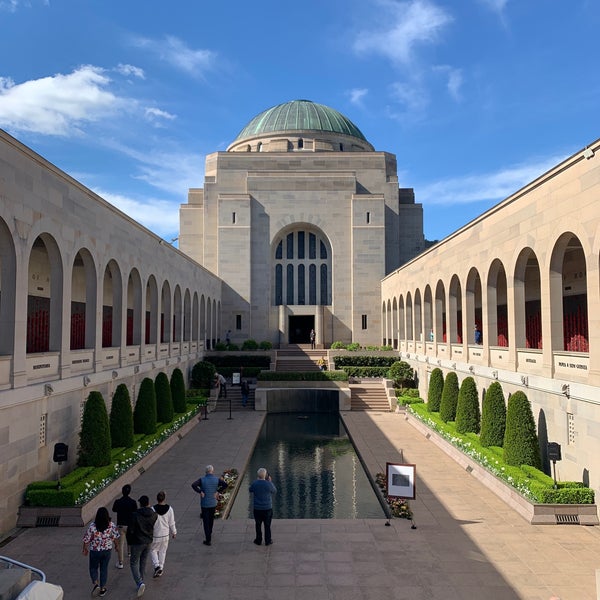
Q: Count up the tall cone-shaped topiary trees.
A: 10